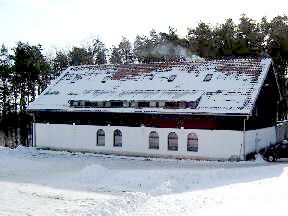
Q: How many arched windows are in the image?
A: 5